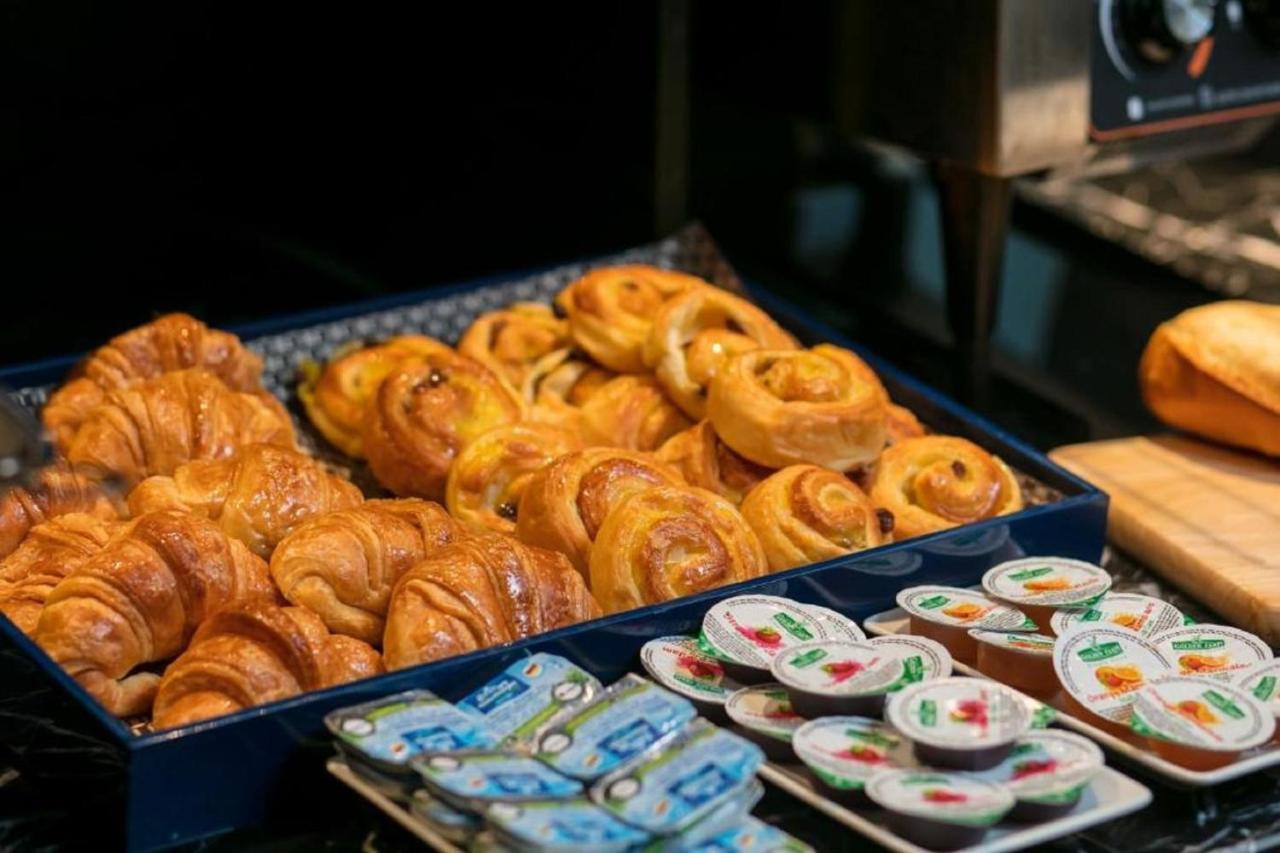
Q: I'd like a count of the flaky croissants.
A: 9